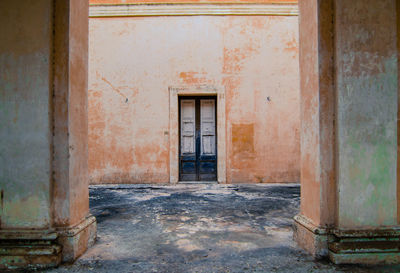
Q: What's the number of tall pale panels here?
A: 2